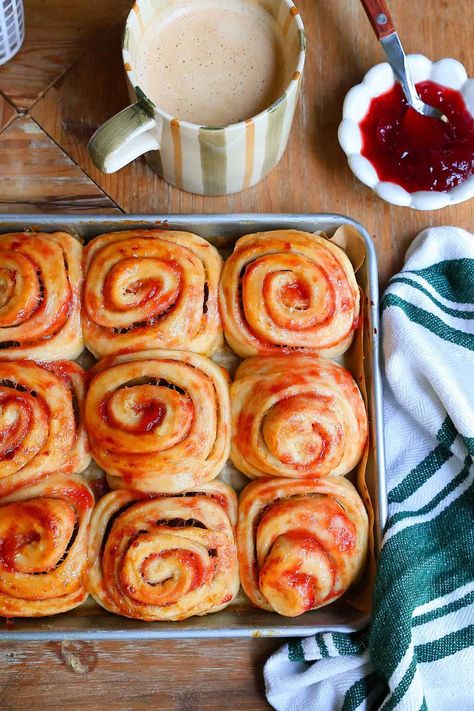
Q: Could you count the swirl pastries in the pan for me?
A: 9